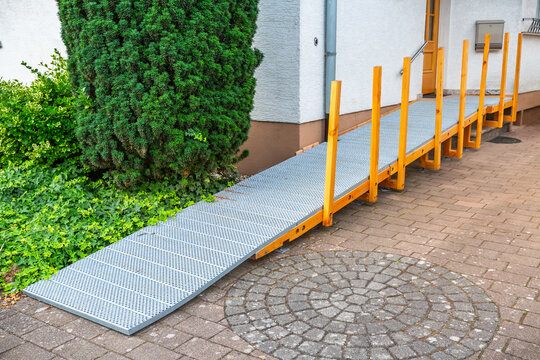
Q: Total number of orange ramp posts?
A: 8